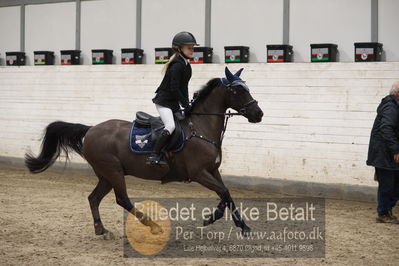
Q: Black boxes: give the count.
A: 11